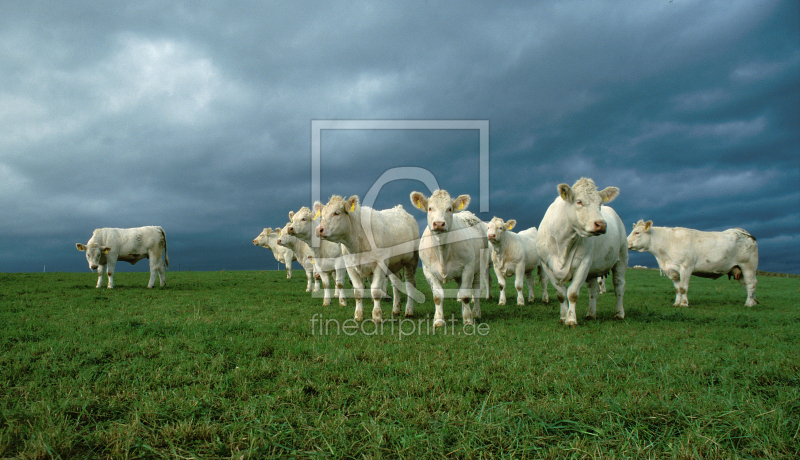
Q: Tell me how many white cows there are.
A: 9